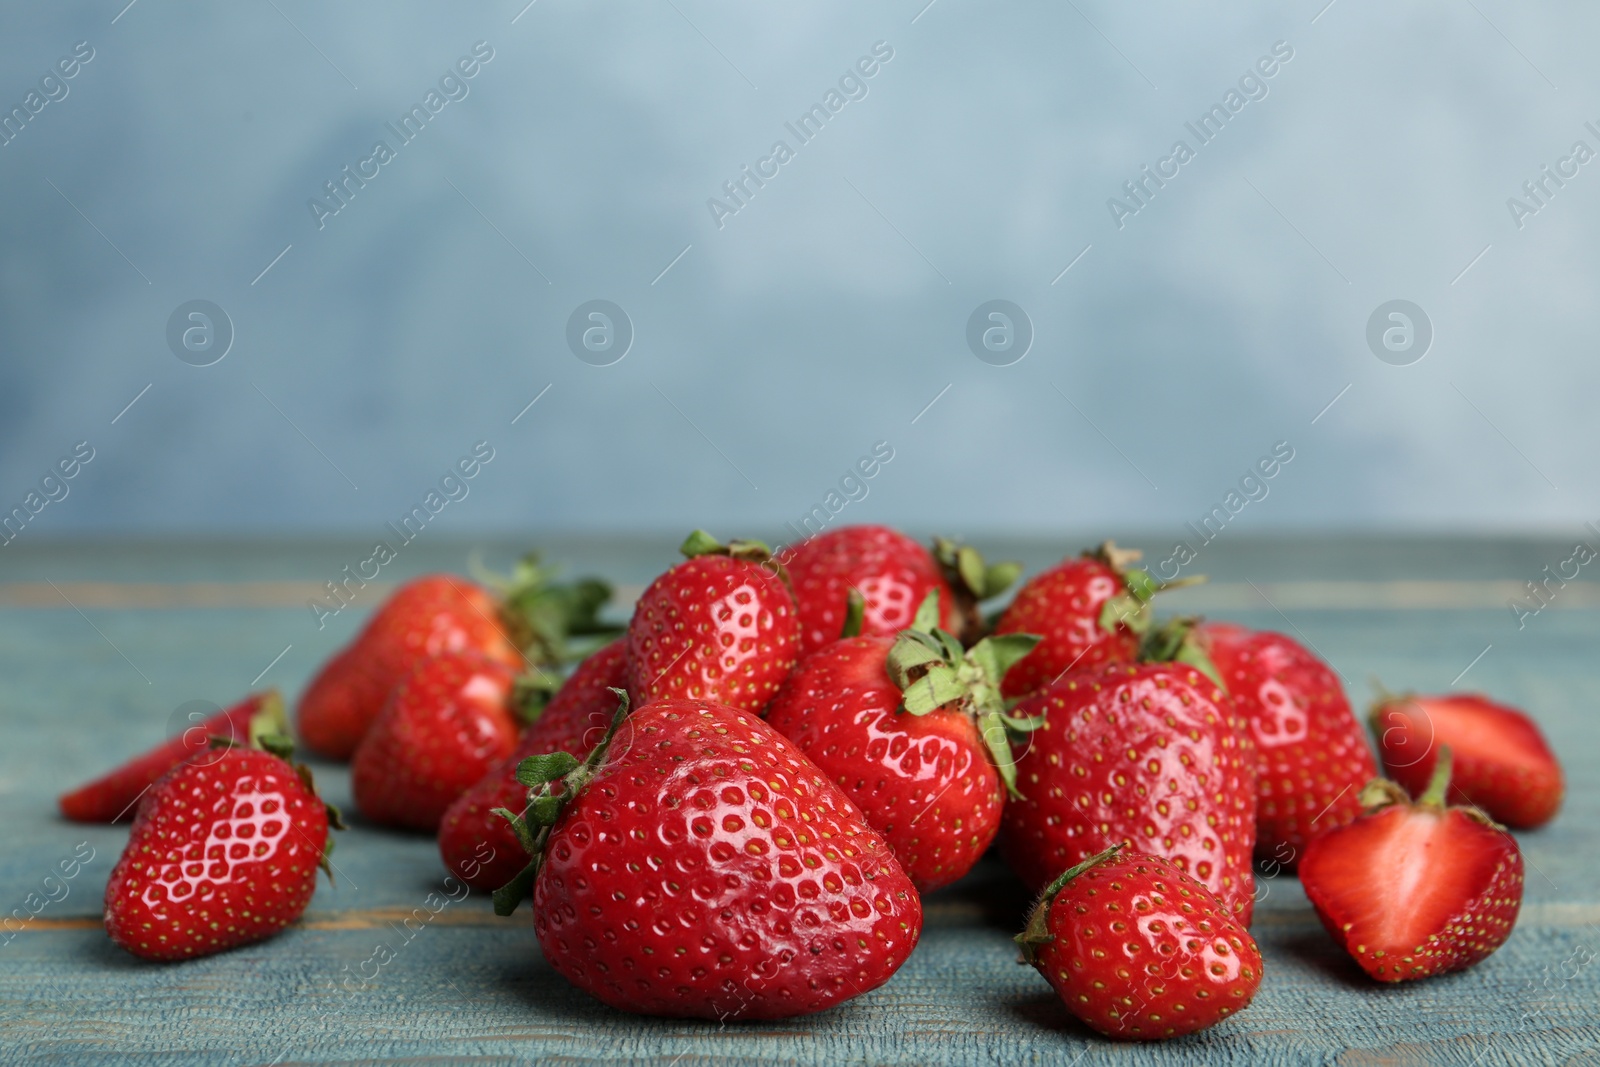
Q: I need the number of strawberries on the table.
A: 15